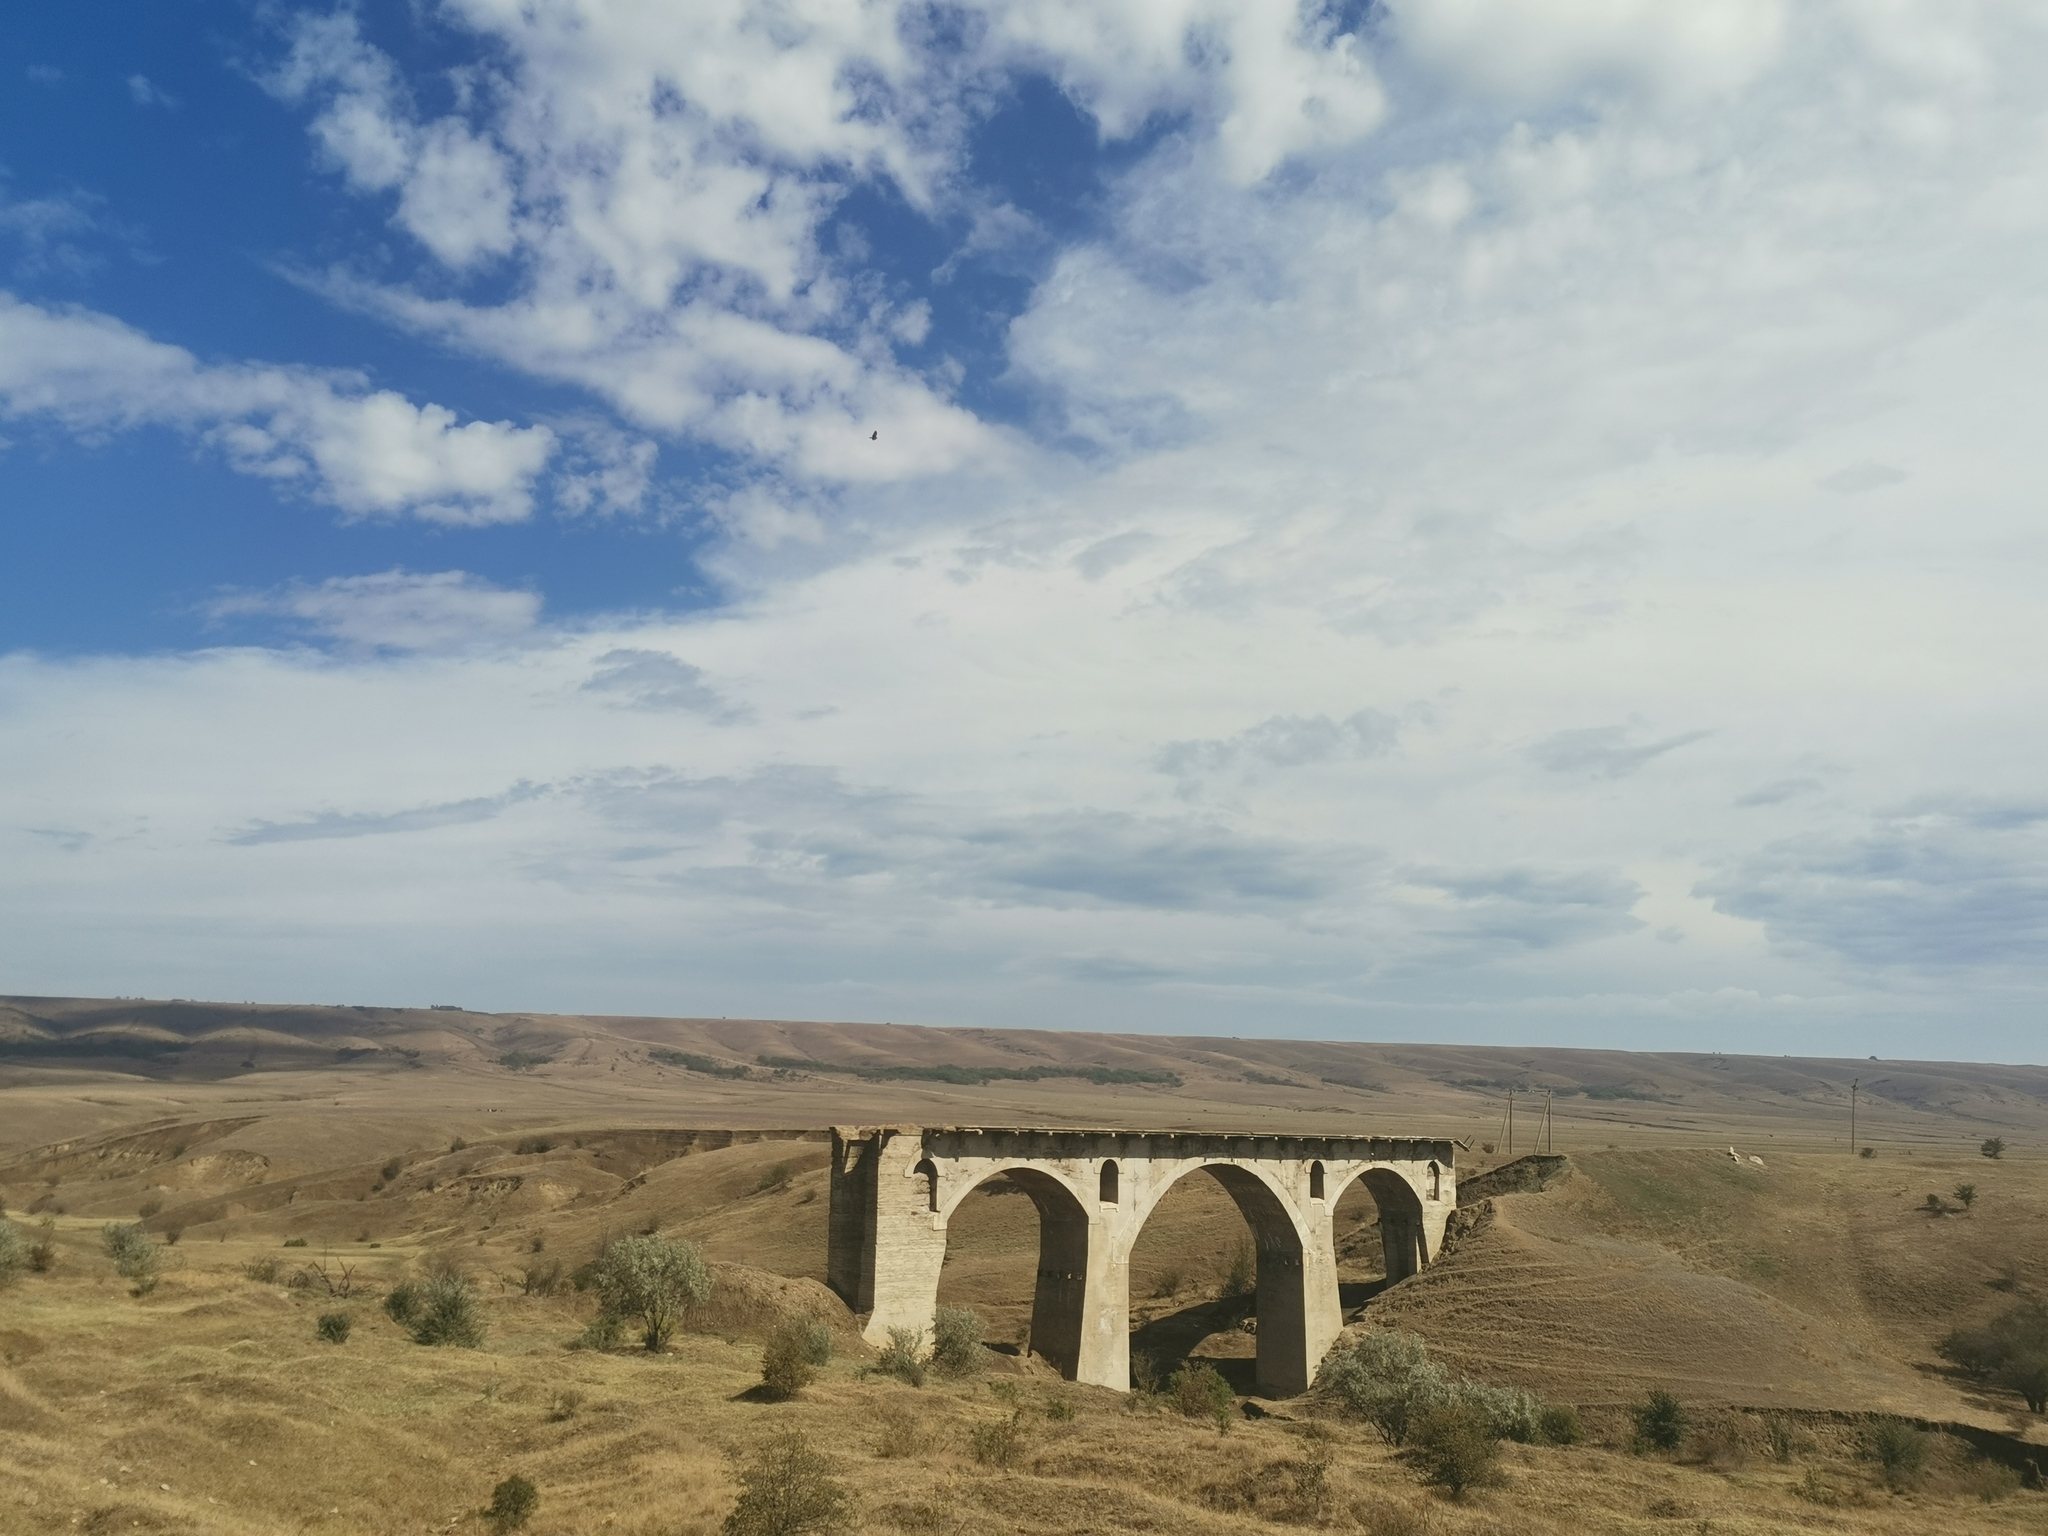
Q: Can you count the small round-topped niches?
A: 4